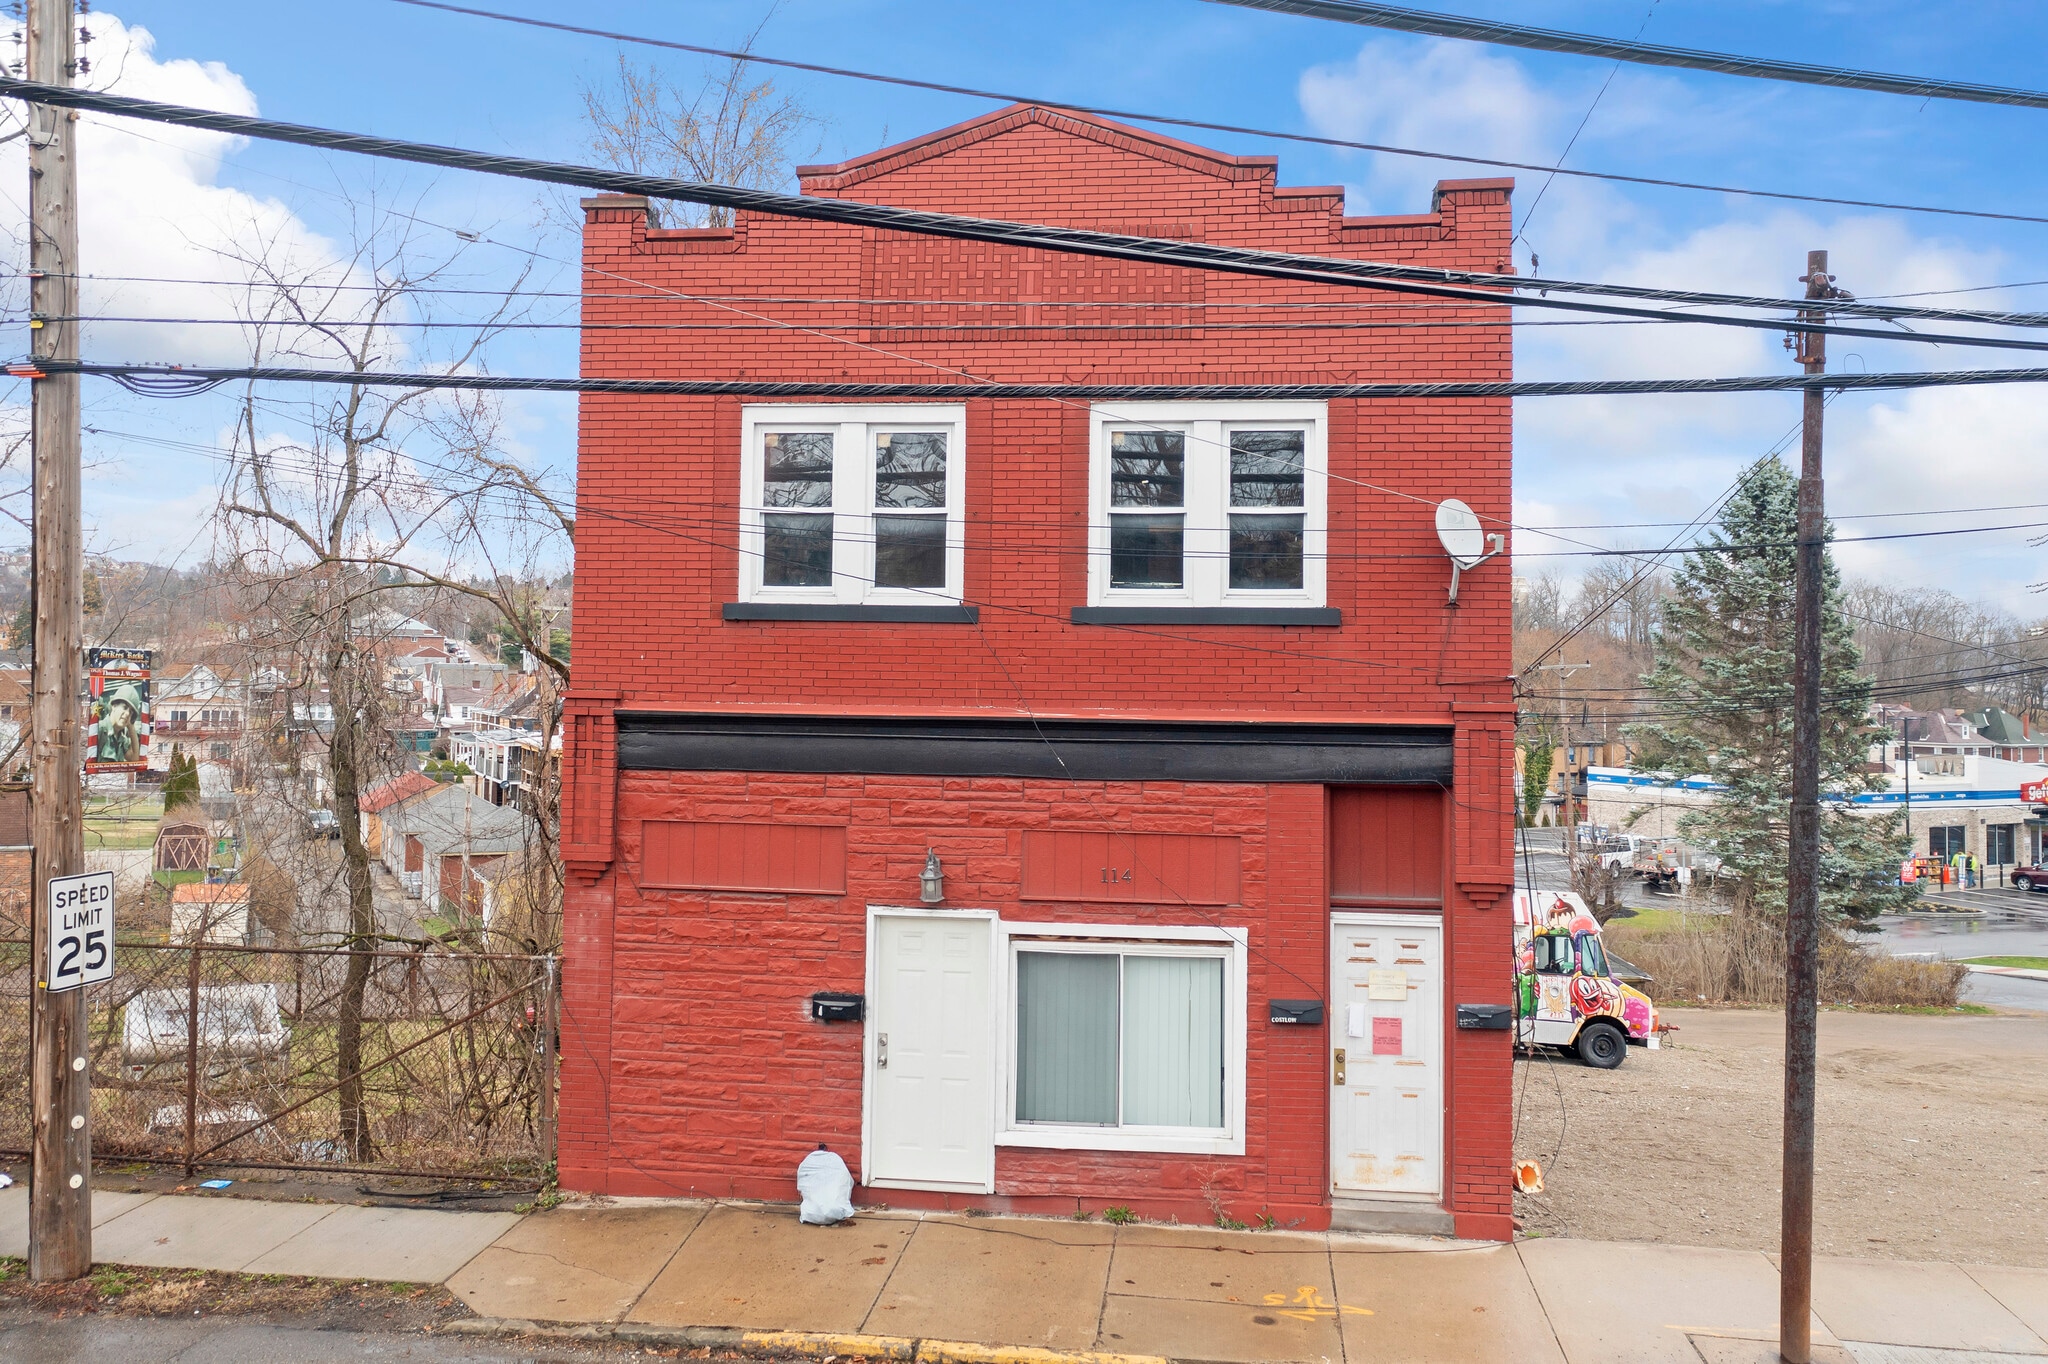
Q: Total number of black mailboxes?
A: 3